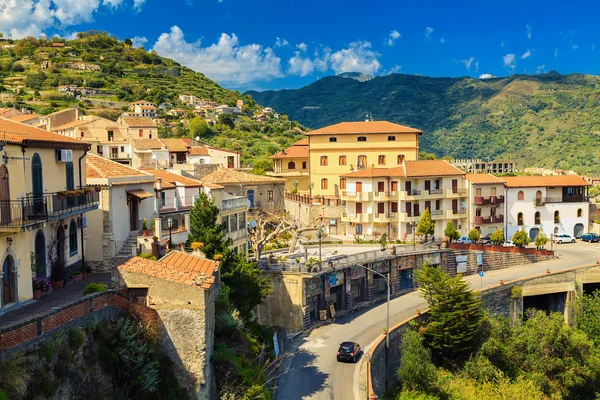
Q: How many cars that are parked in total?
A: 5